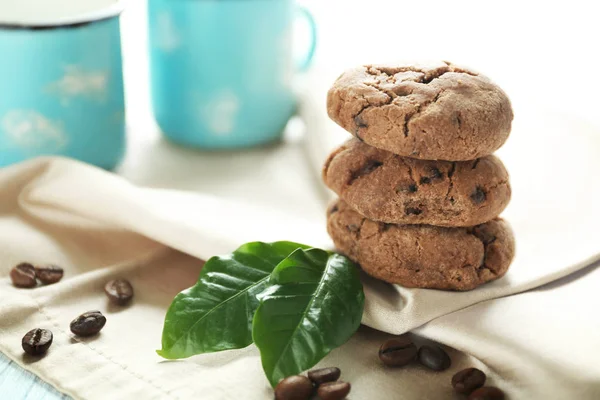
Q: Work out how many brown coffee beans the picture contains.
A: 12